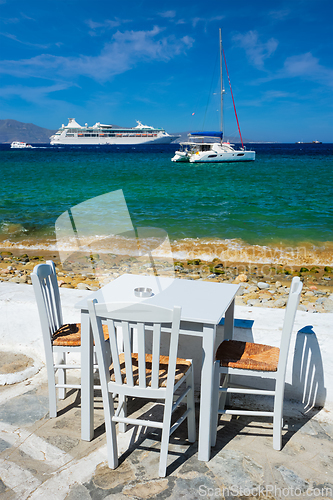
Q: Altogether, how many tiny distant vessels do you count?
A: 2